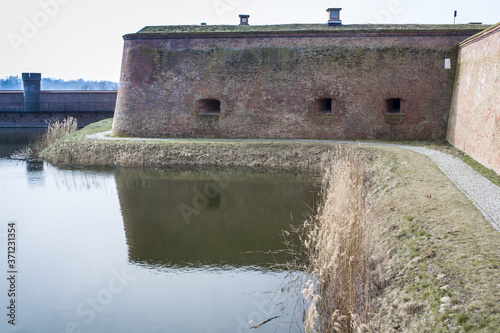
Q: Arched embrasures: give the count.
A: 3